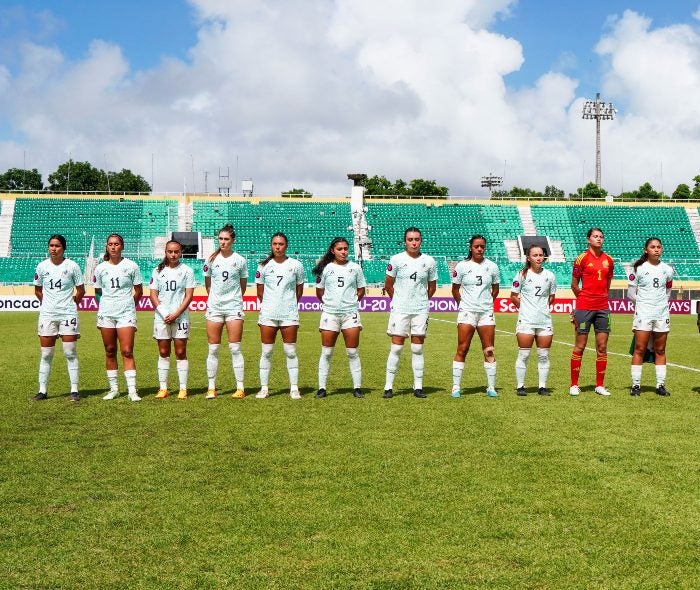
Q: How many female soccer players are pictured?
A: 11